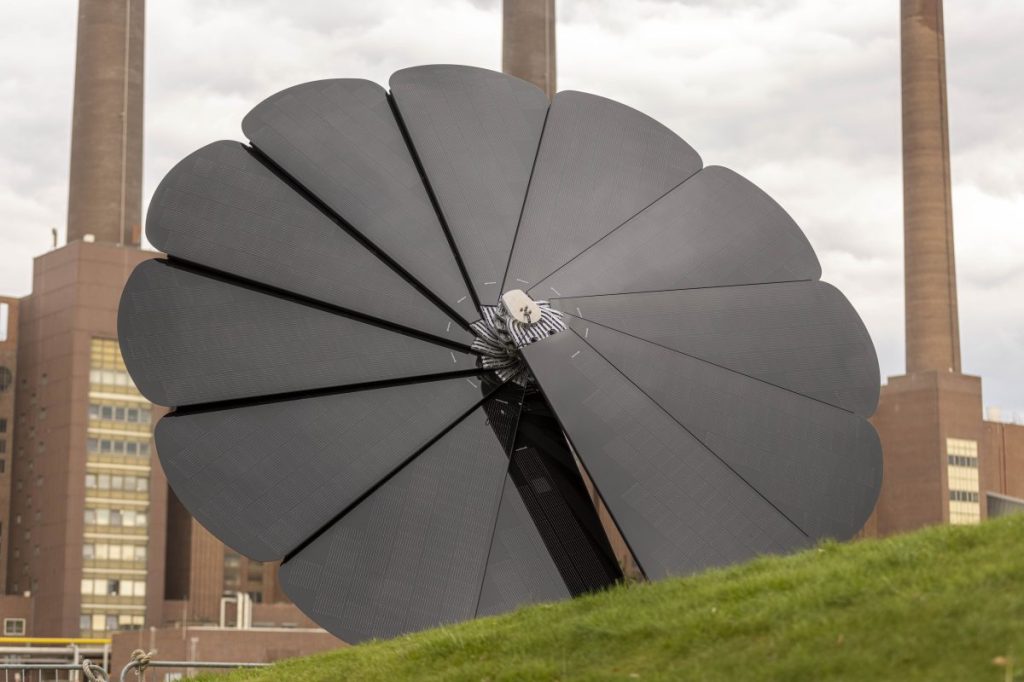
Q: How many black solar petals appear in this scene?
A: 12